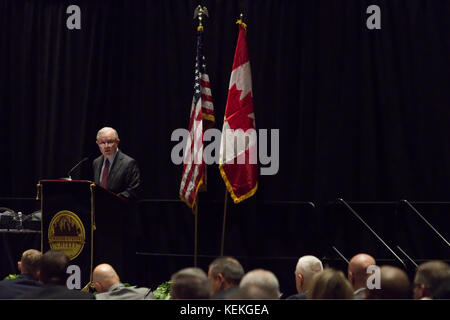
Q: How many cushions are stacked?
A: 0